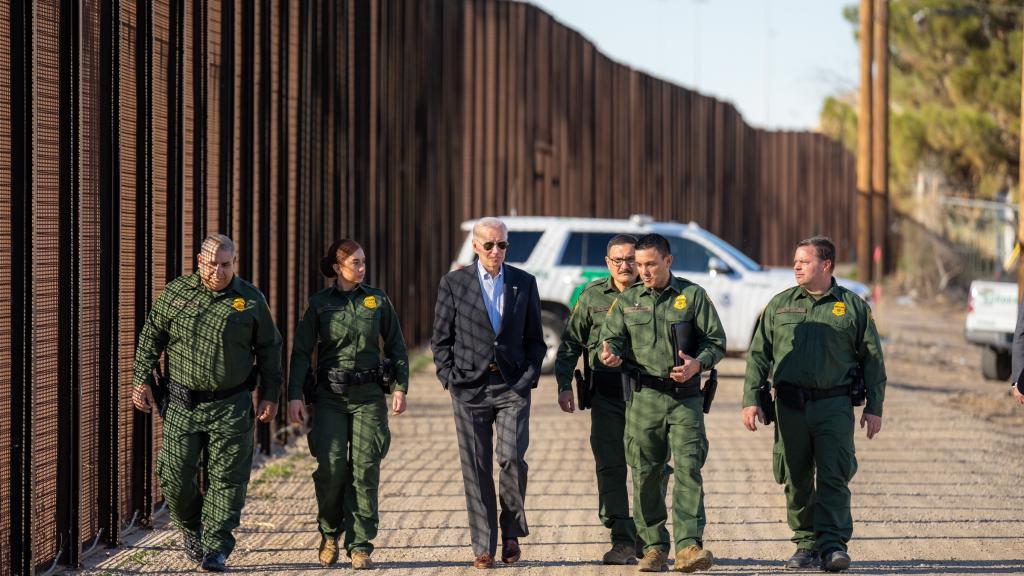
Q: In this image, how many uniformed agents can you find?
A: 5